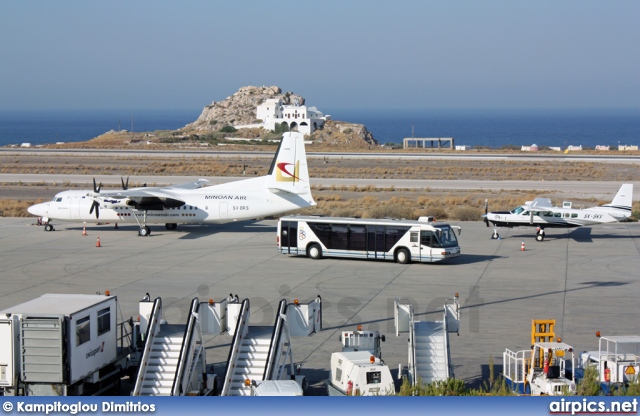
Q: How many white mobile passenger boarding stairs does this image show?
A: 3